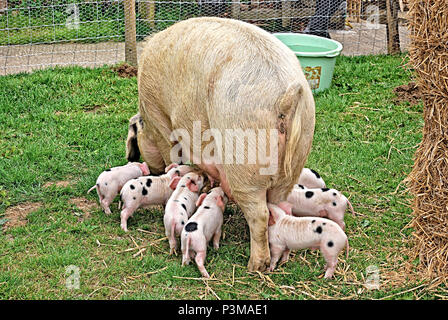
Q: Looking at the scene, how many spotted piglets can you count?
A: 7